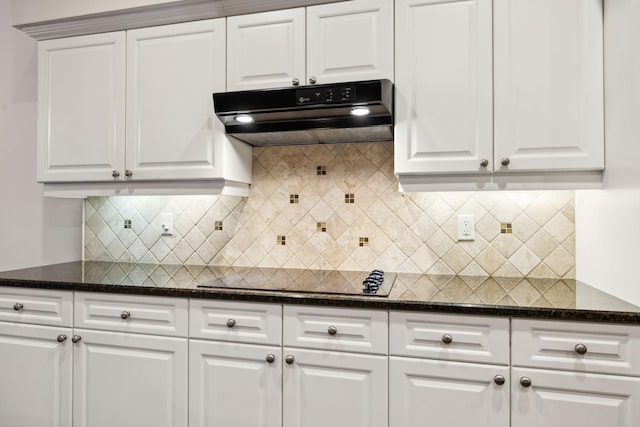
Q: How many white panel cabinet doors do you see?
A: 12